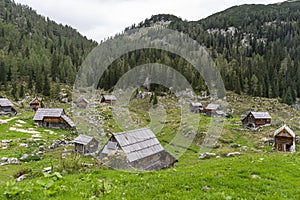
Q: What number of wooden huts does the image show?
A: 11